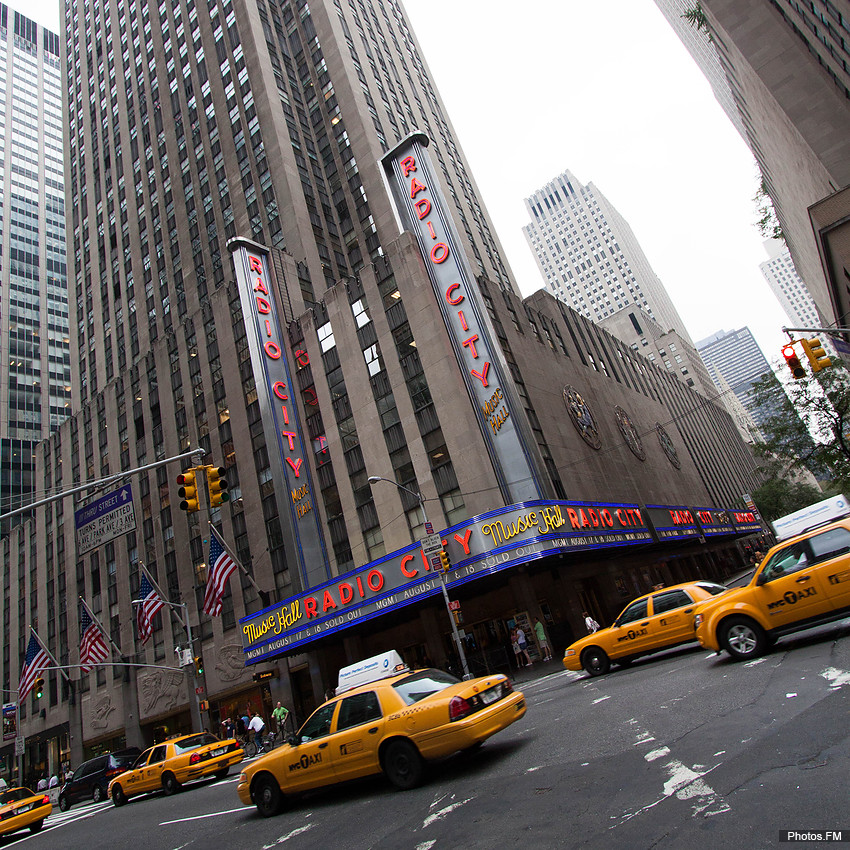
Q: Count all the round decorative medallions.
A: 3